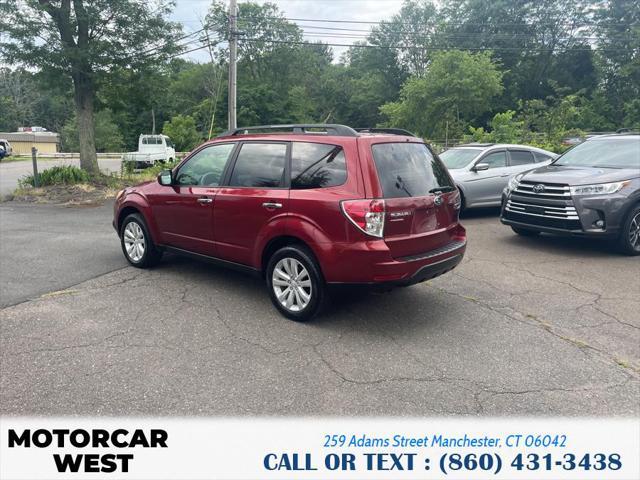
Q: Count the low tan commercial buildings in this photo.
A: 1